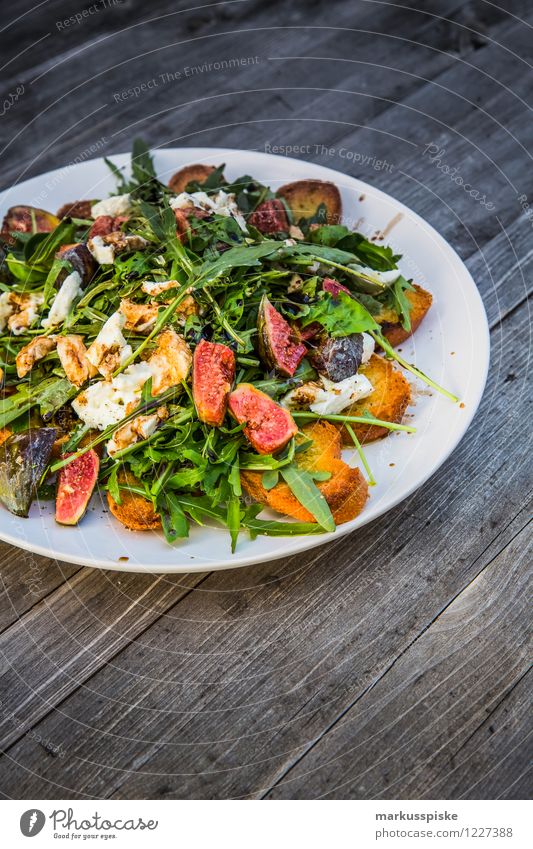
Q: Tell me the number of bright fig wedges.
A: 4